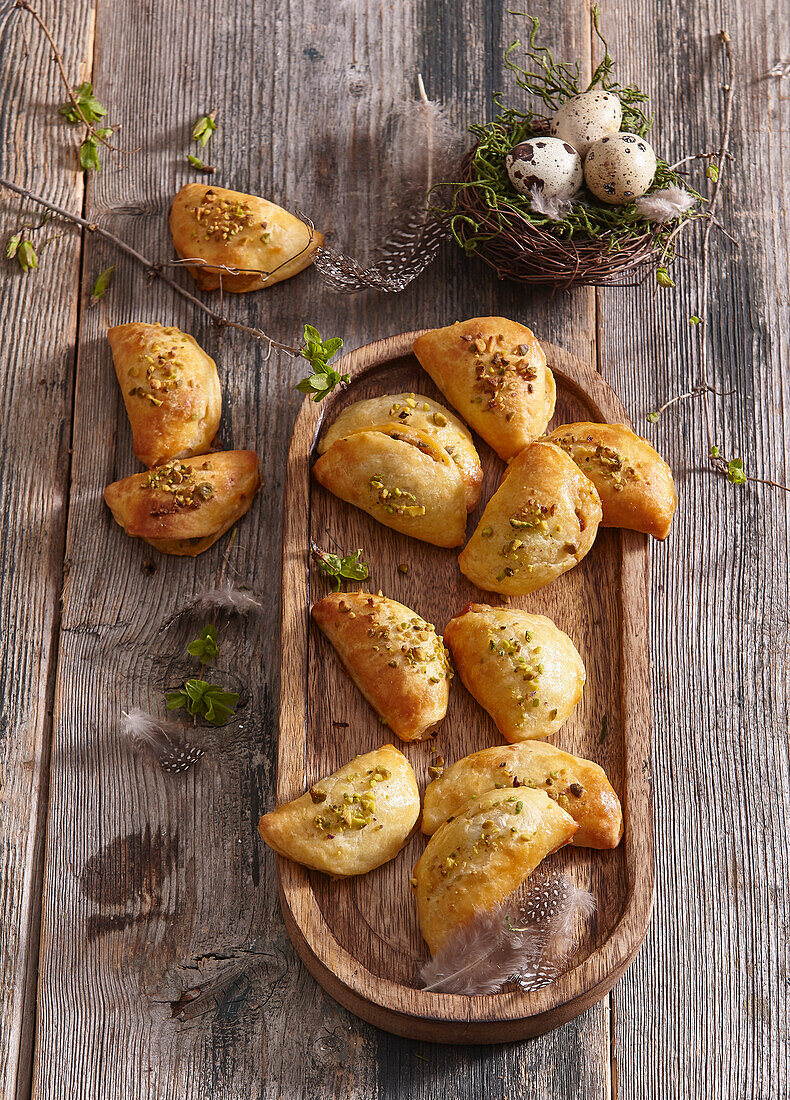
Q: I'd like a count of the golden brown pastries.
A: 13